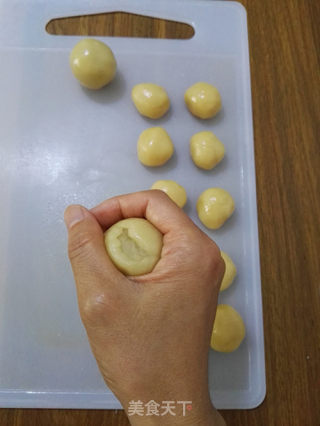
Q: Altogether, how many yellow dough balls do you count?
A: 10